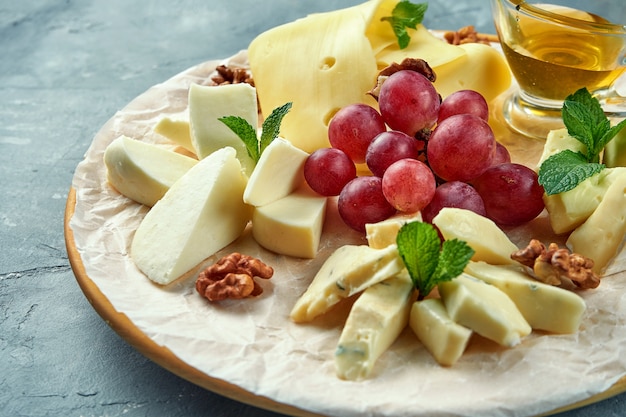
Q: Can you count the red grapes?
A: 11